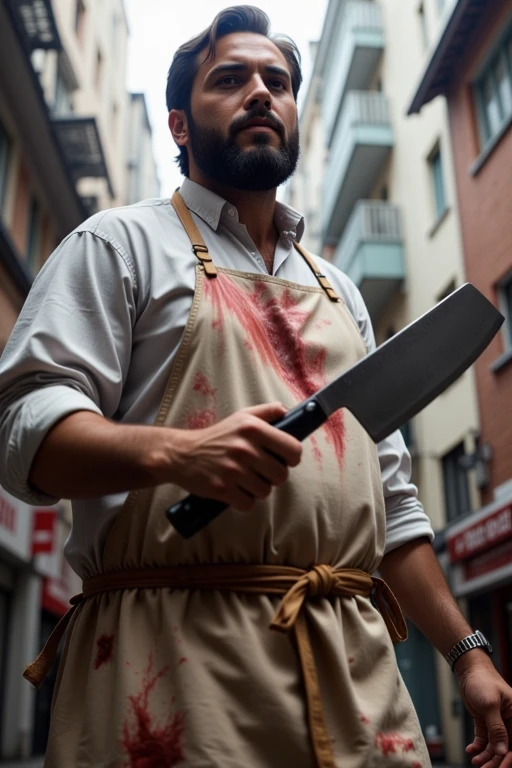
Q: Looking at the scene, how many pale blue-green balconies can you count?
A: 3